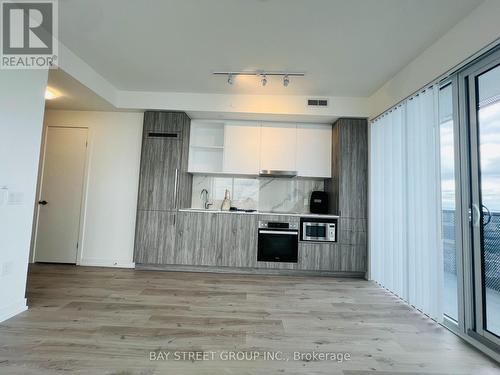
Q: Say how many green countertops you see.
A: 0